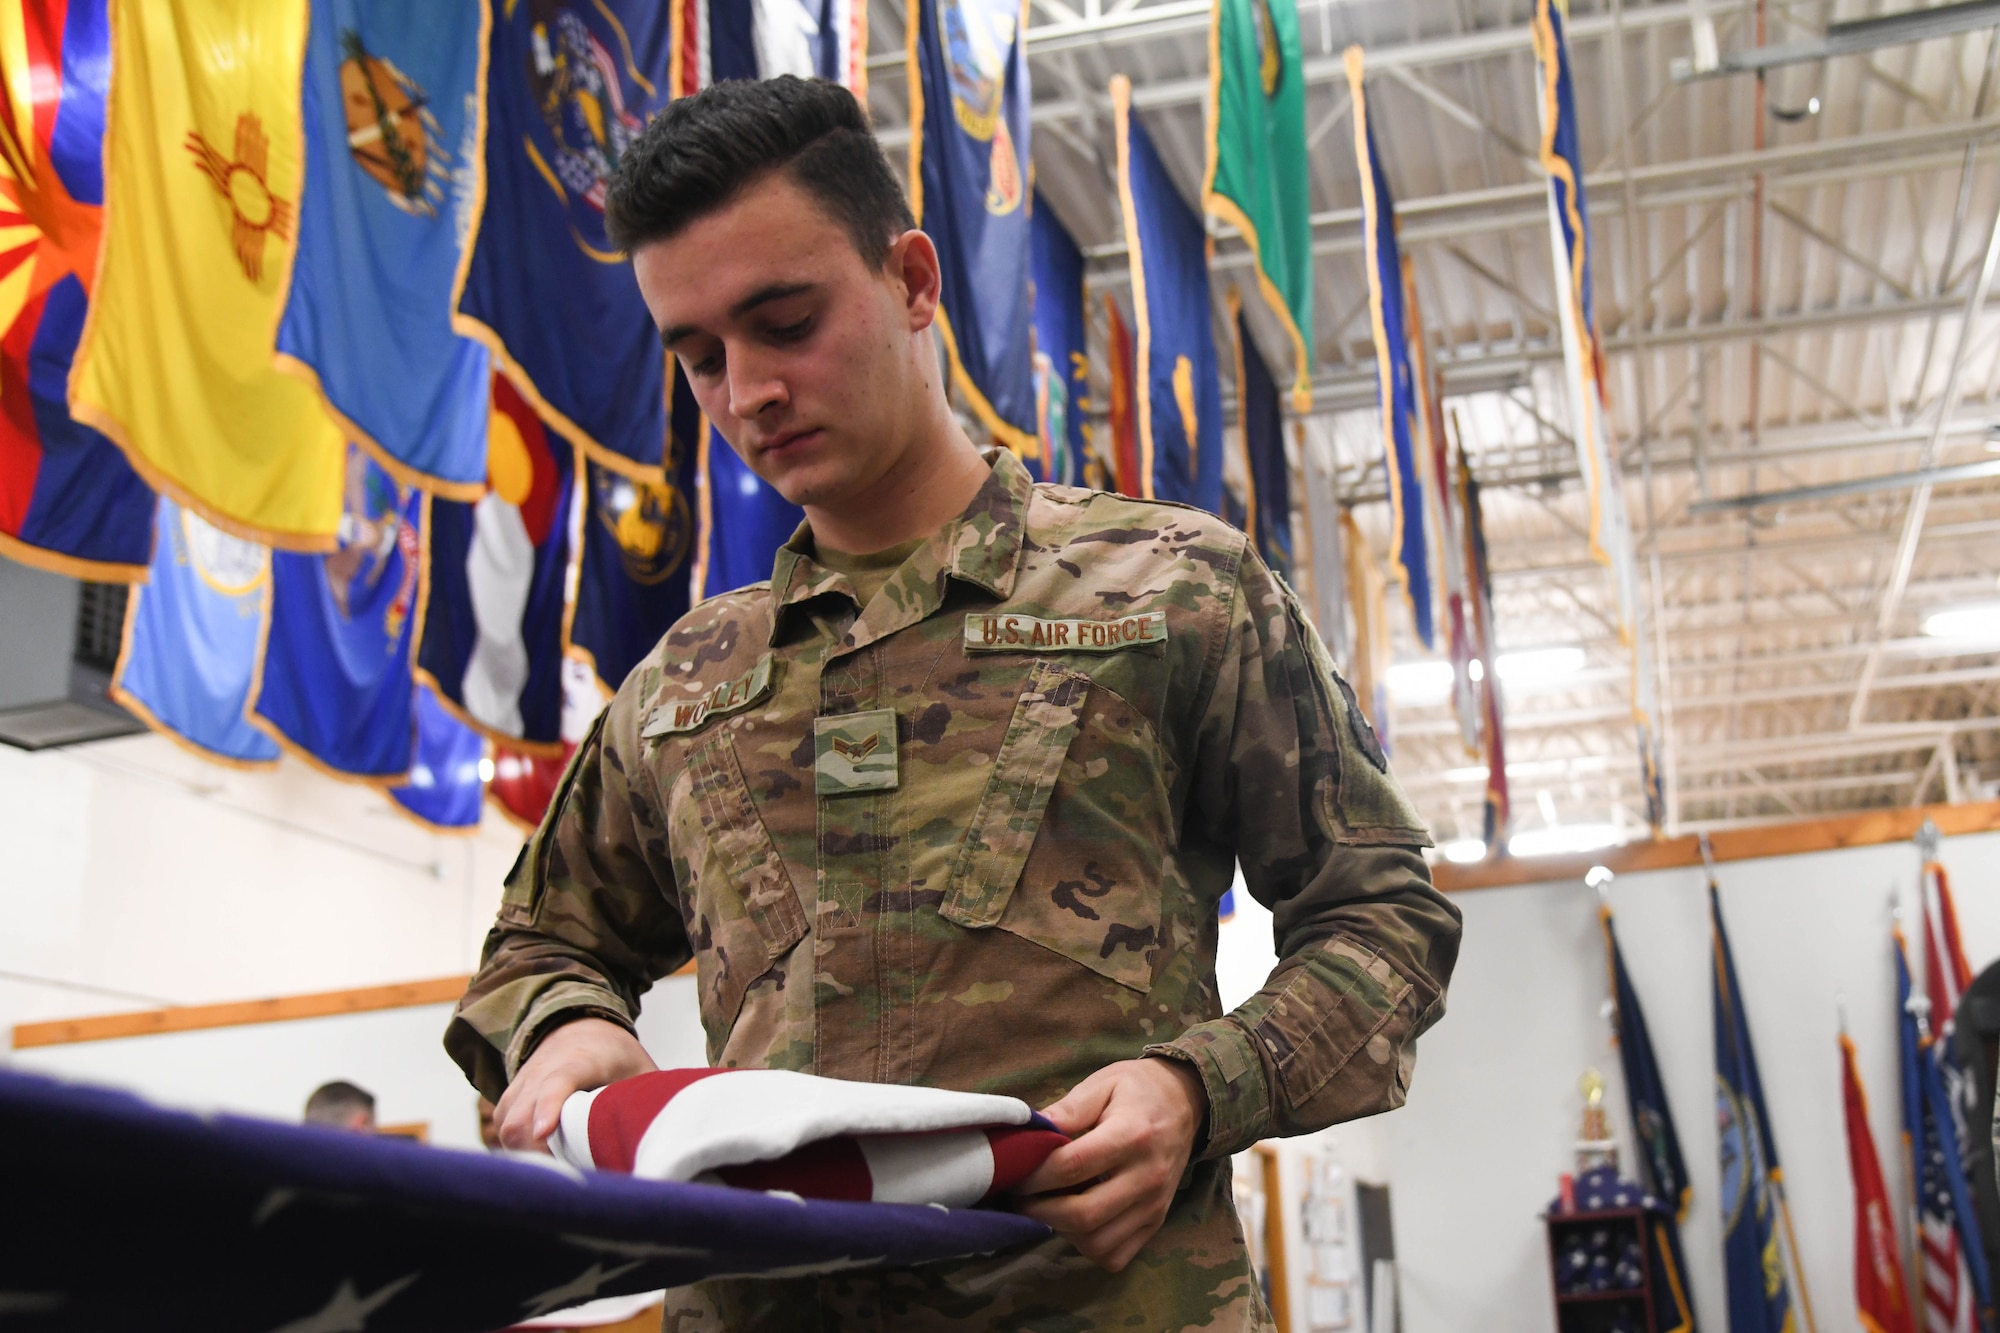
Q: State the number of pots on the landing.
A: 0